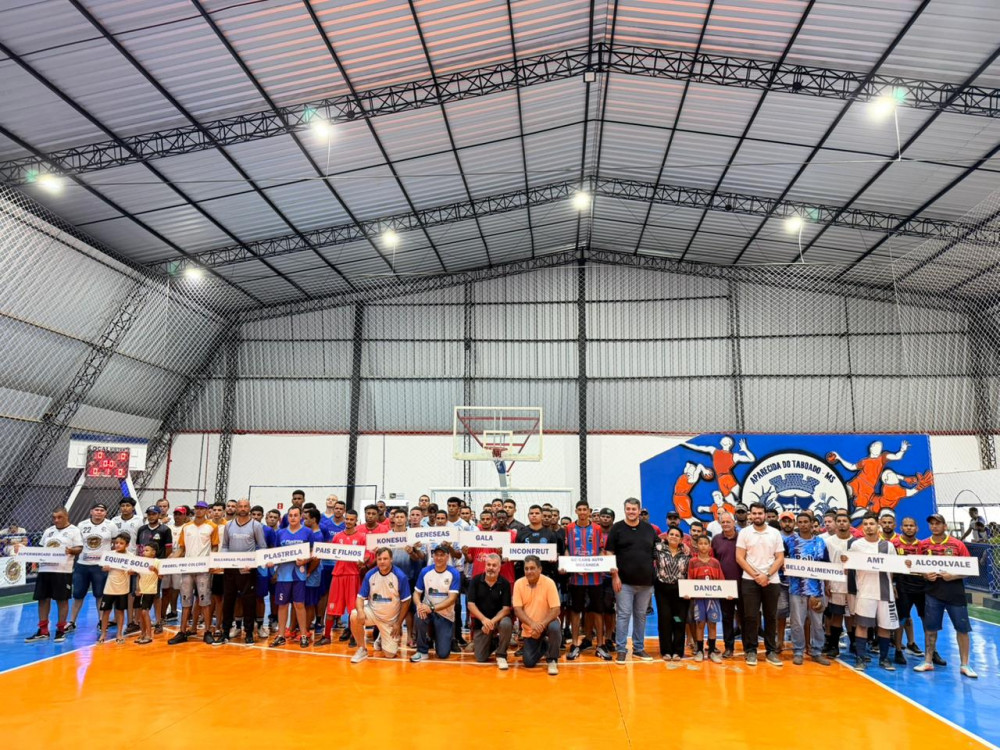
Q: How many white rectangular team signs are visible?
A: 15